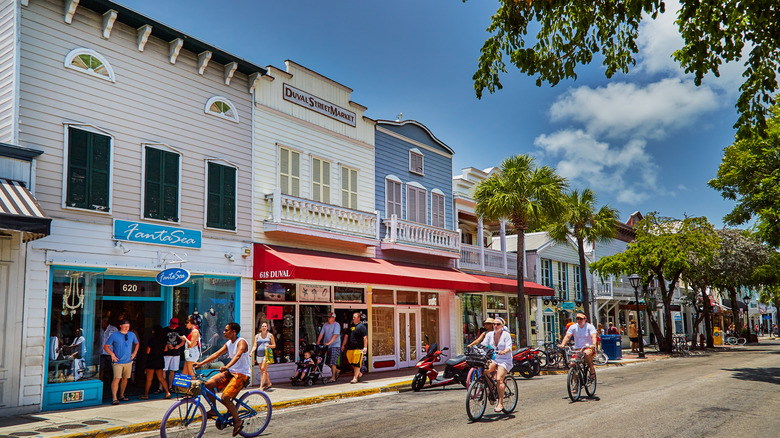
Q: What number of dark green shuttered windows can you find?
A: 3